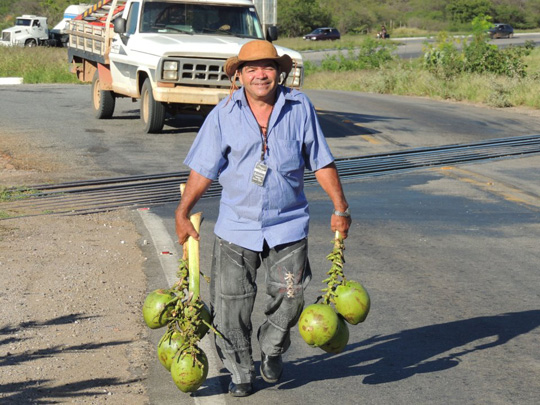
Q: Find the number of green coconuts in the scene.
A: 7